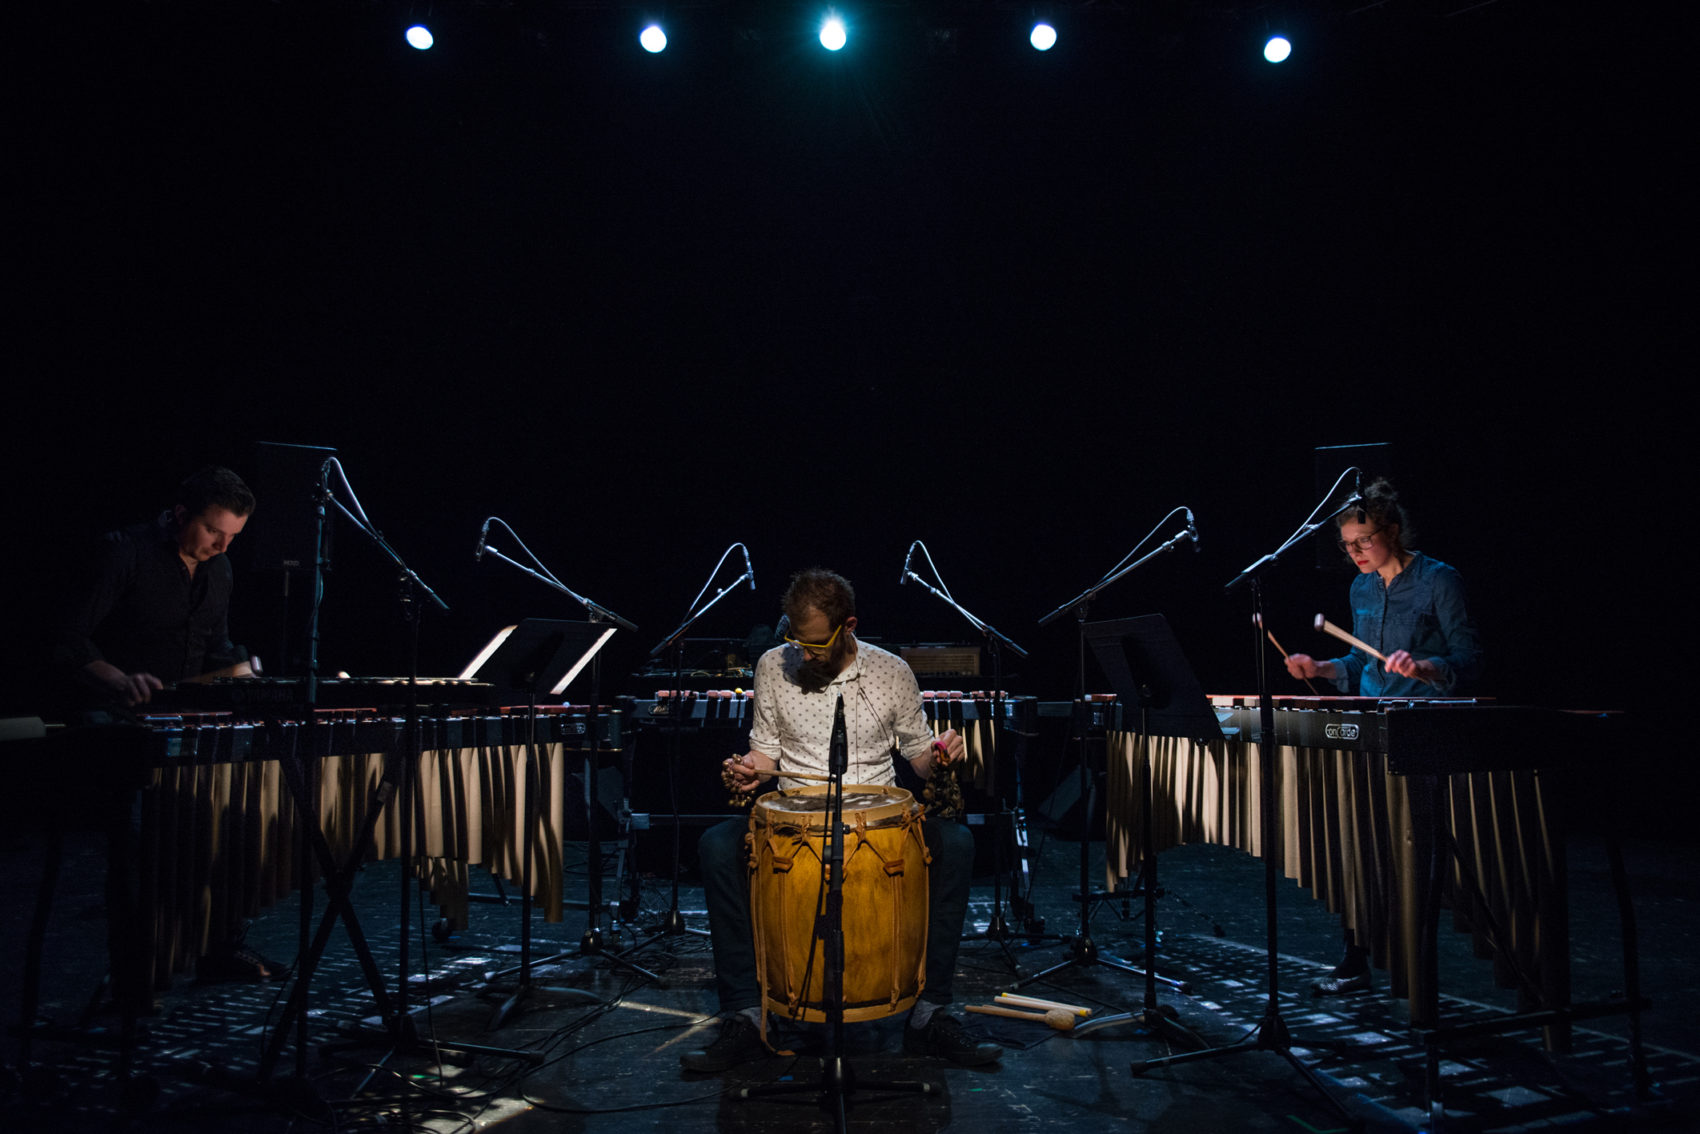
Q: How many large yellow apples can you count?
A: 0